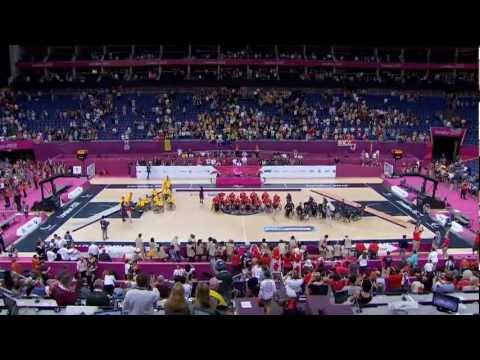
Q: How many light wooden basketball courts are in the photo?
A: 1